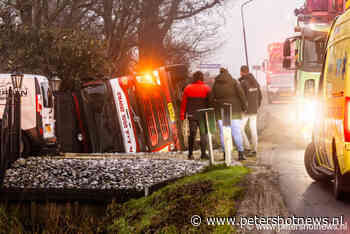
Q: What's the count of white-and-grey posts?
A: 2